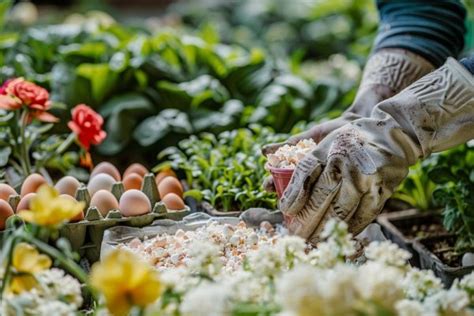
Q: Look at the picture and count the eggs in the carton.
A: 15